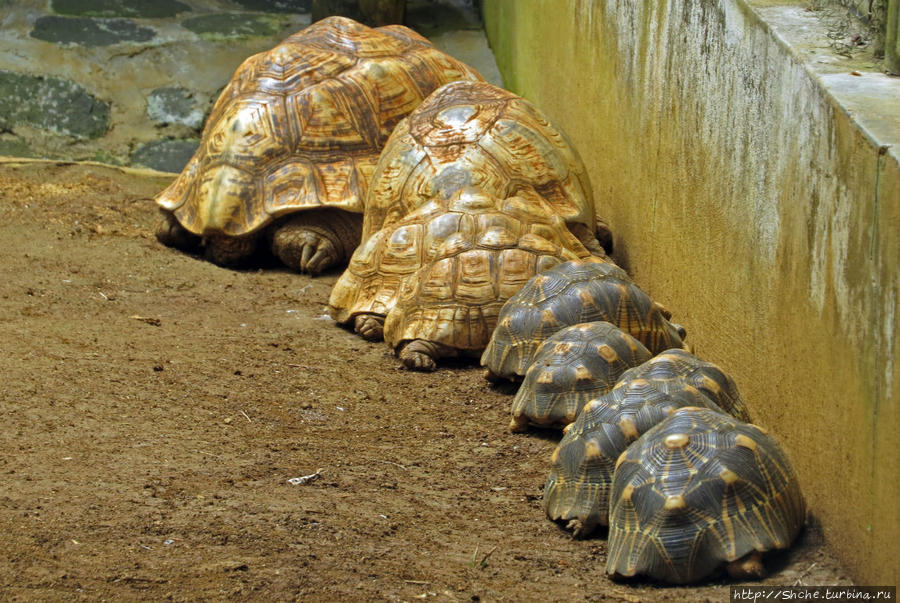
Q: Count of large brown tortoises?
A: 4